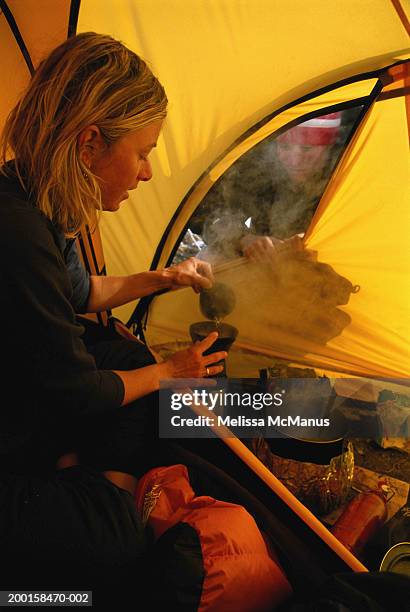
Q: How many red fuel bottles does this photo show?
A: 1